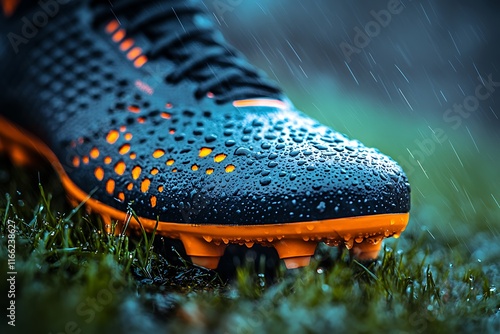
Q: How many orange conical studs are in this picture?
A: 3